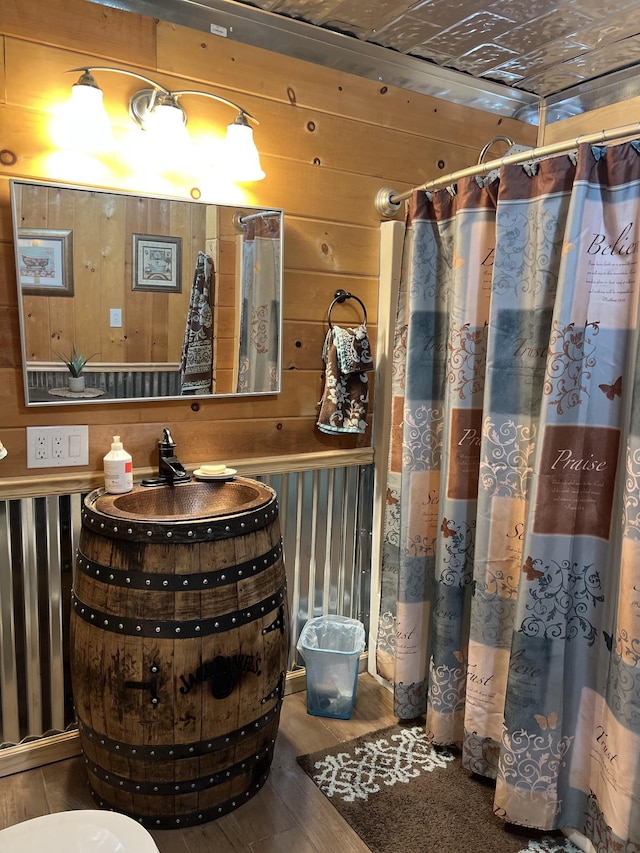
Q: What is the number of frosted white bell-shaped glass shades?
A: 3